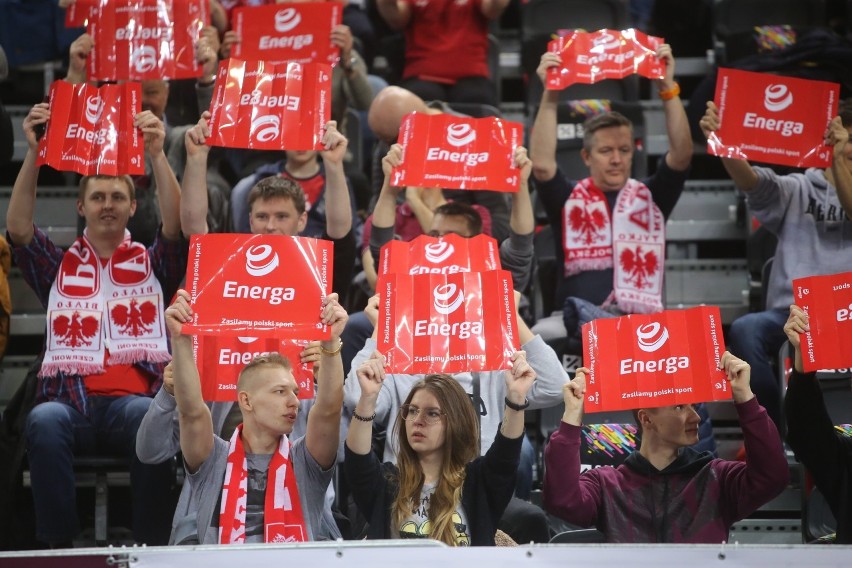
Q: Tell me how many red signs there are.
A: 14